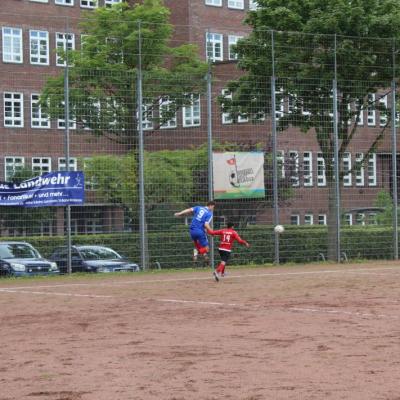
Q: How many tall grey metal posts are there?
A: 6